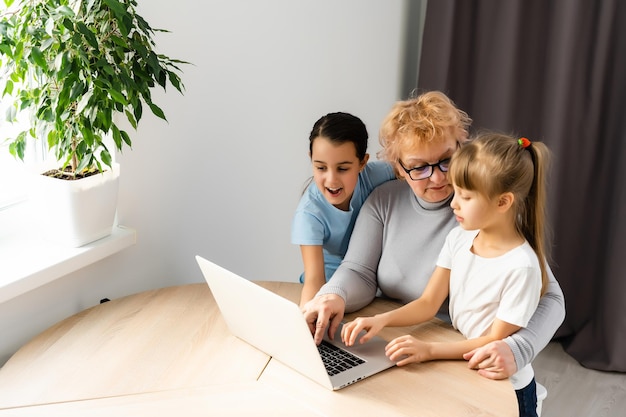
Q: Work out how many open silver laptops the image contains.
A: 1